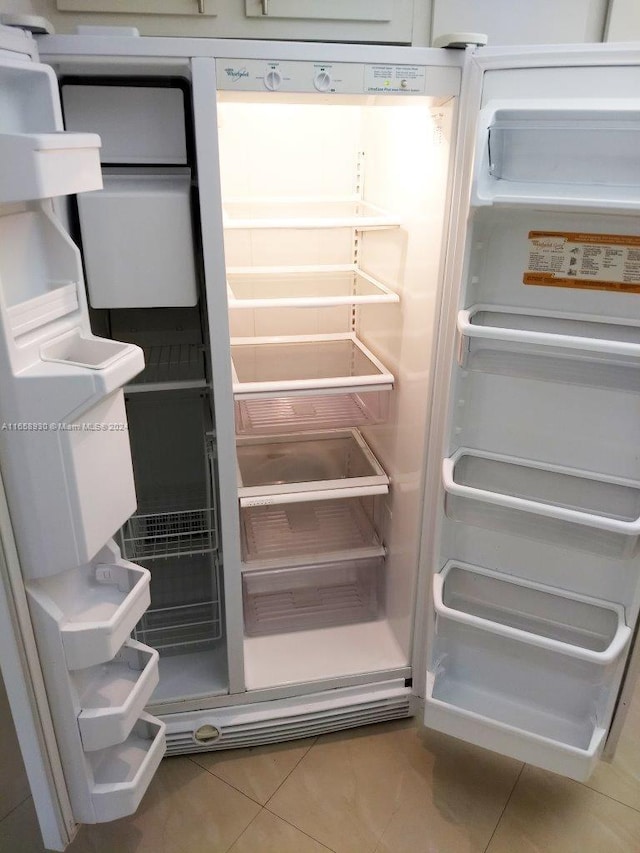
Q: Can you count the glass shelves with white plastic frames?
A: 4